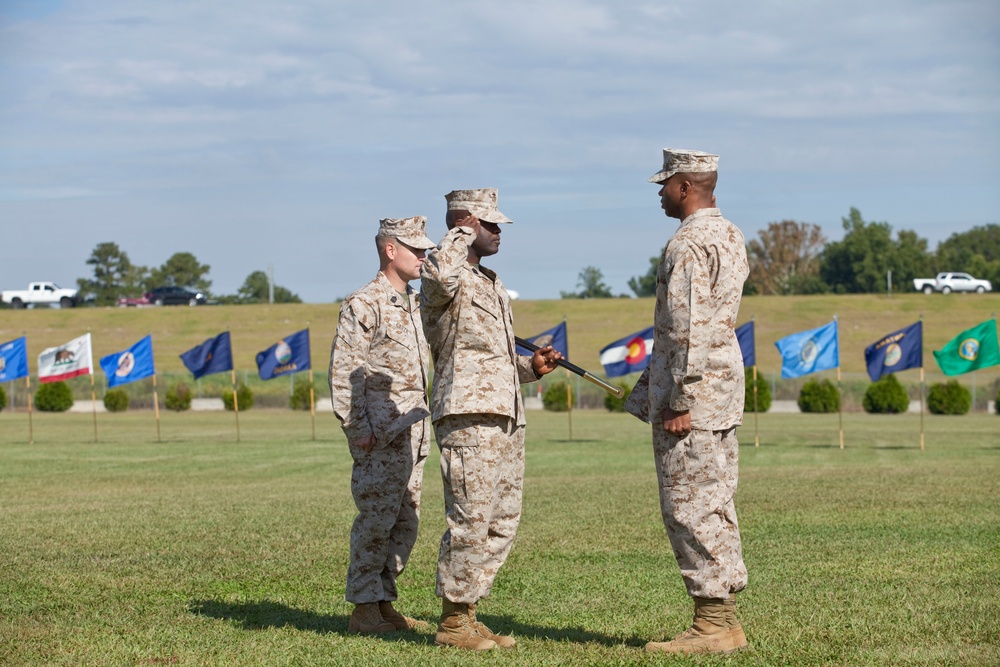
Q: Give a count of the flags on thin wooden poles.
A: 11